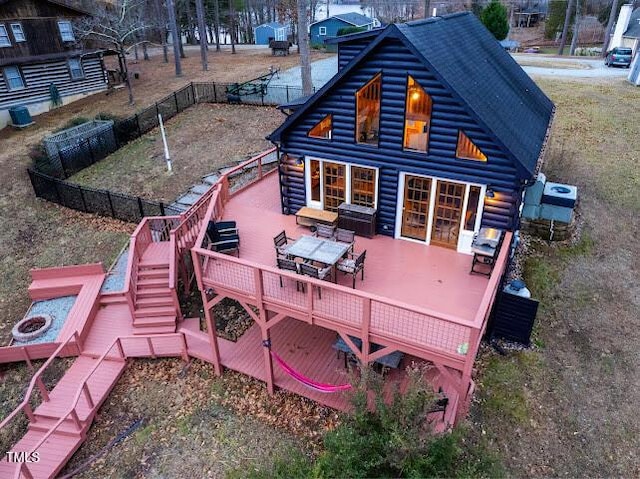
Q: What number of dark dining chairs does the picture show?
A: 6